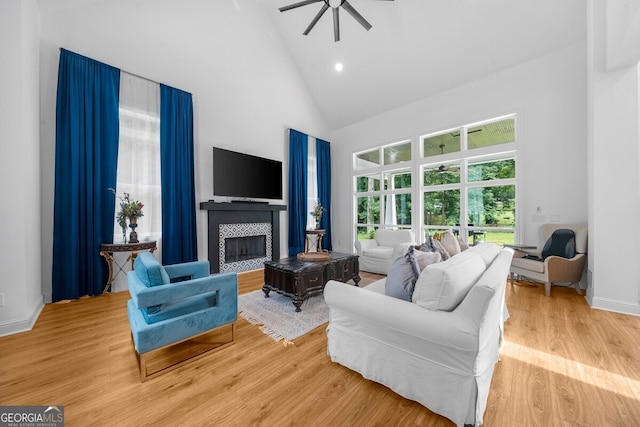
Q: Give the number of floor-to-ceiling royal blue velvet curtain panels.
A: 4